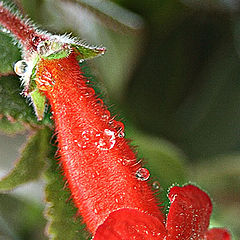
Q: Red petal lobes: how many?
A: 3